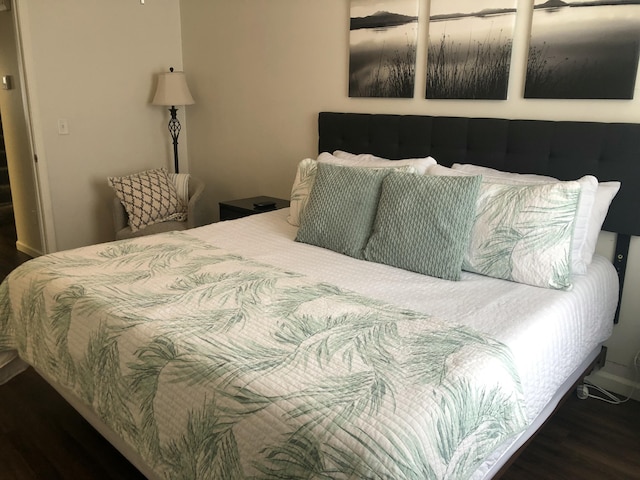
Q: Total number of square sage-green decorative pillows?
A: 2